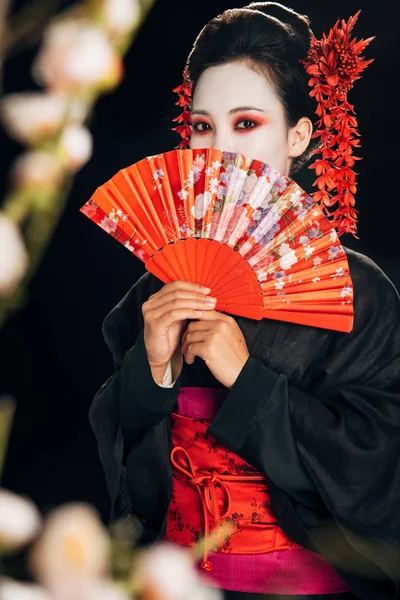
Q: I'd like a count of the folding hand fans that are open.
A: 1